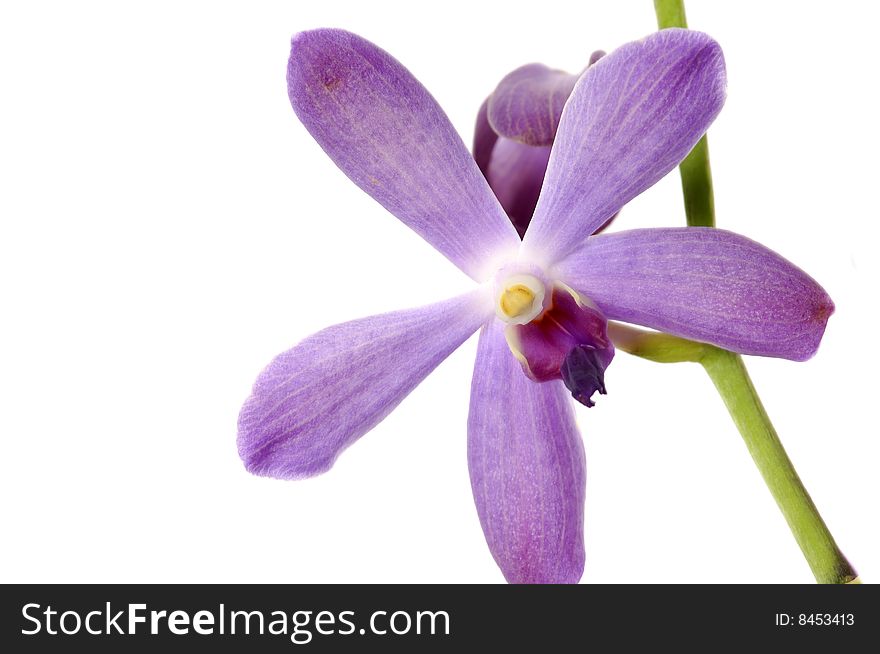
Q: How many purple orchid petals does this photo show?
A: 5